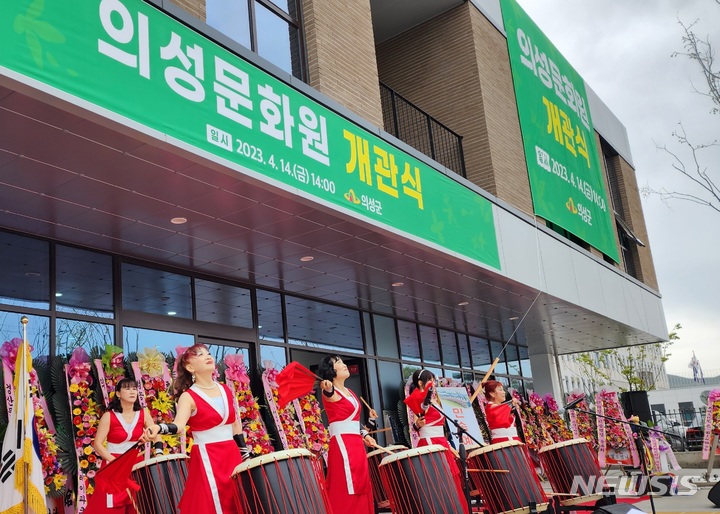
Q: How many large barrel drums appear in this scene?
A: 6